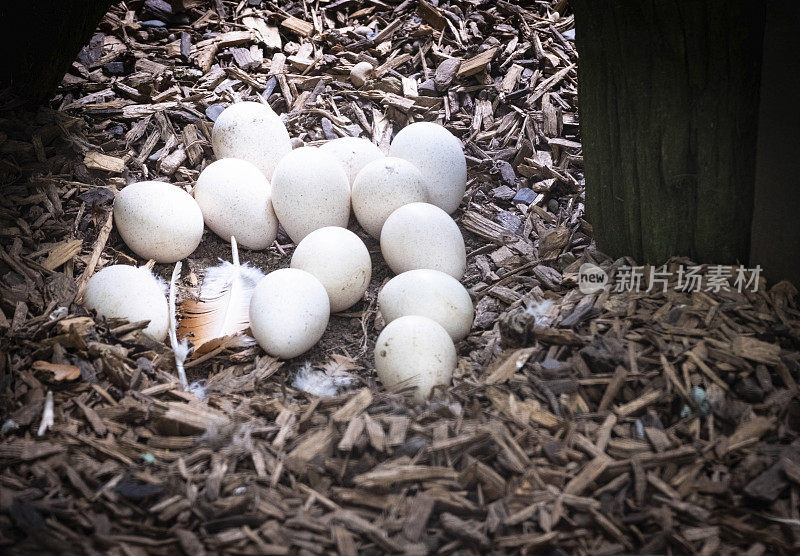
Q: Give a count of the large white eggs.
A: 13